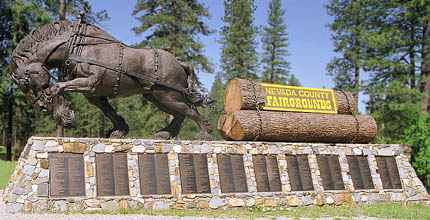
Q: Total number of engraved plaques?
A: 10